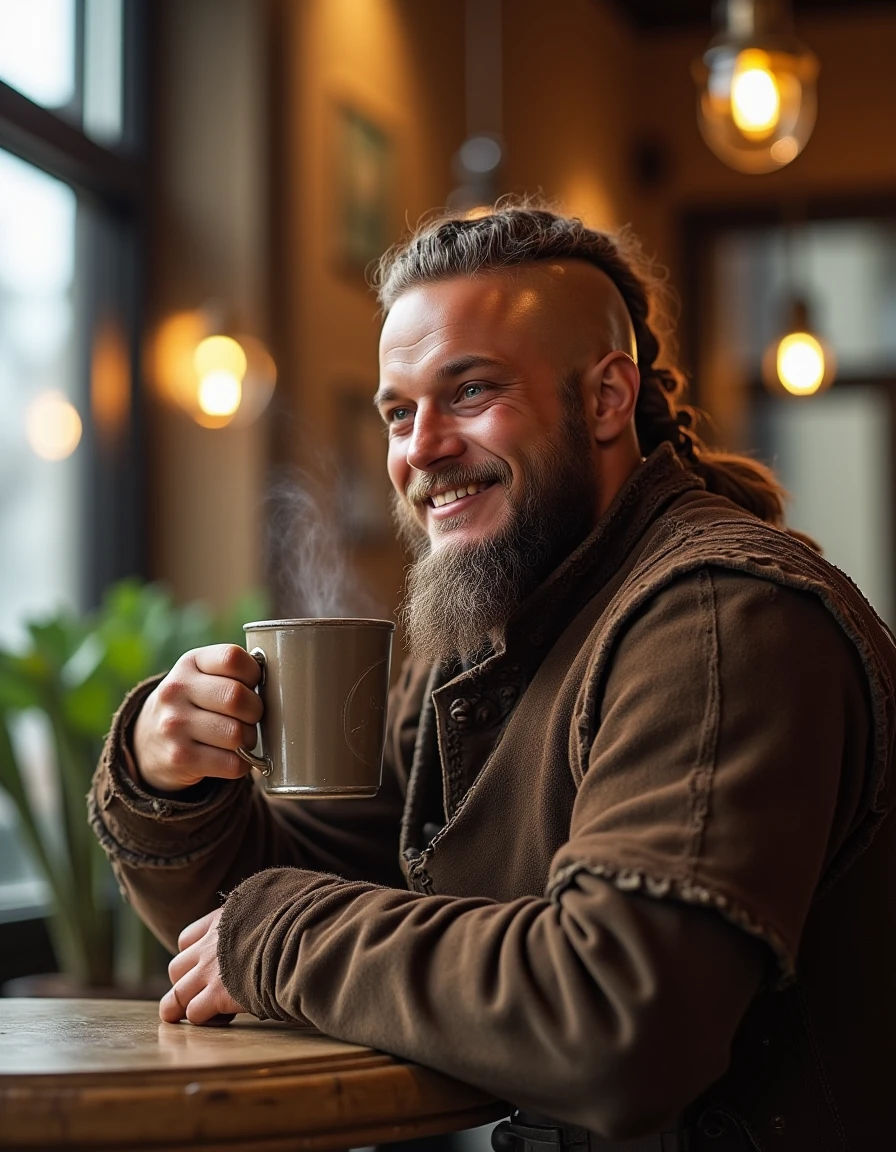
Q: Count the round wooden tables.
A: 1